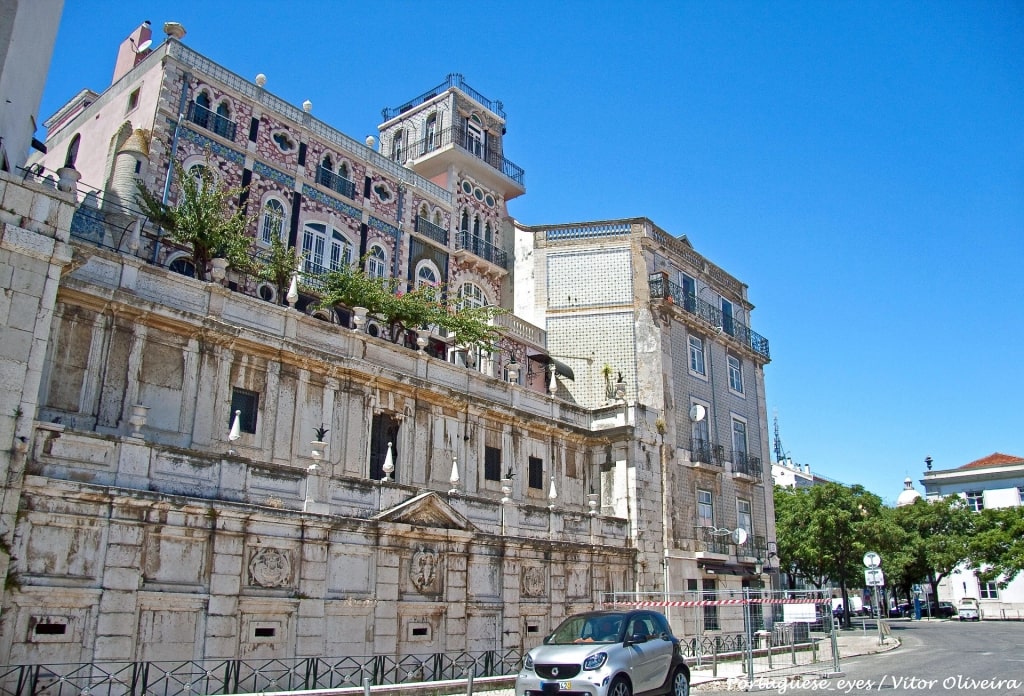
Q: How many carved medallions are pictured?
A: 3